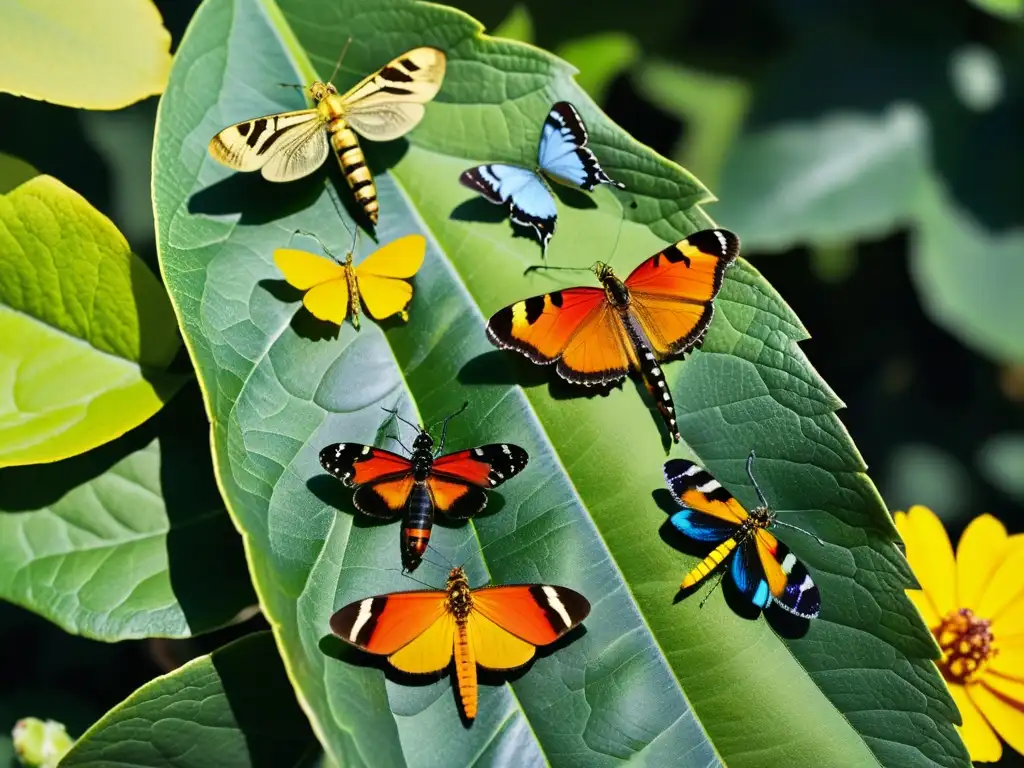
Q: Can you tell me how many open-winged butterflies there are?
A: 7